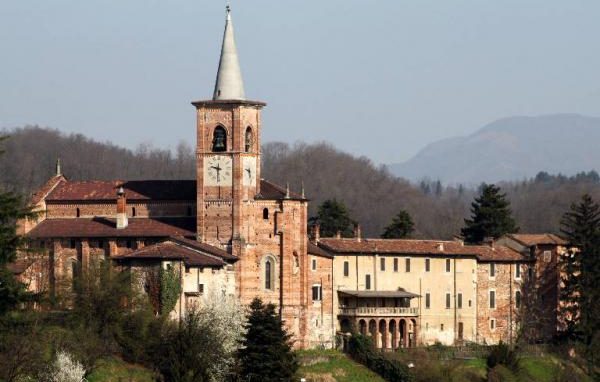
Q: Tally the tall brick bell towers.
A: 1